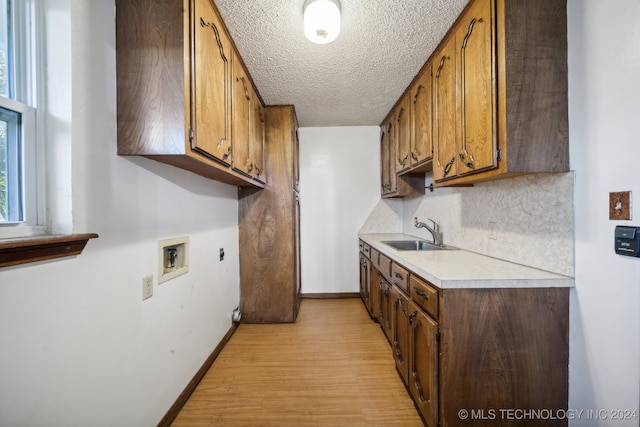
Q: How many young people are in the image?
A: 0